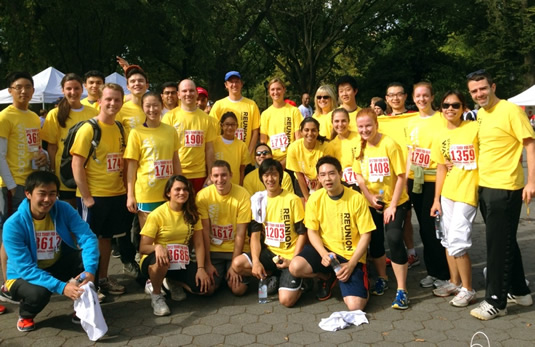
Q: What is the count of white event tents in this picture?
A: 3